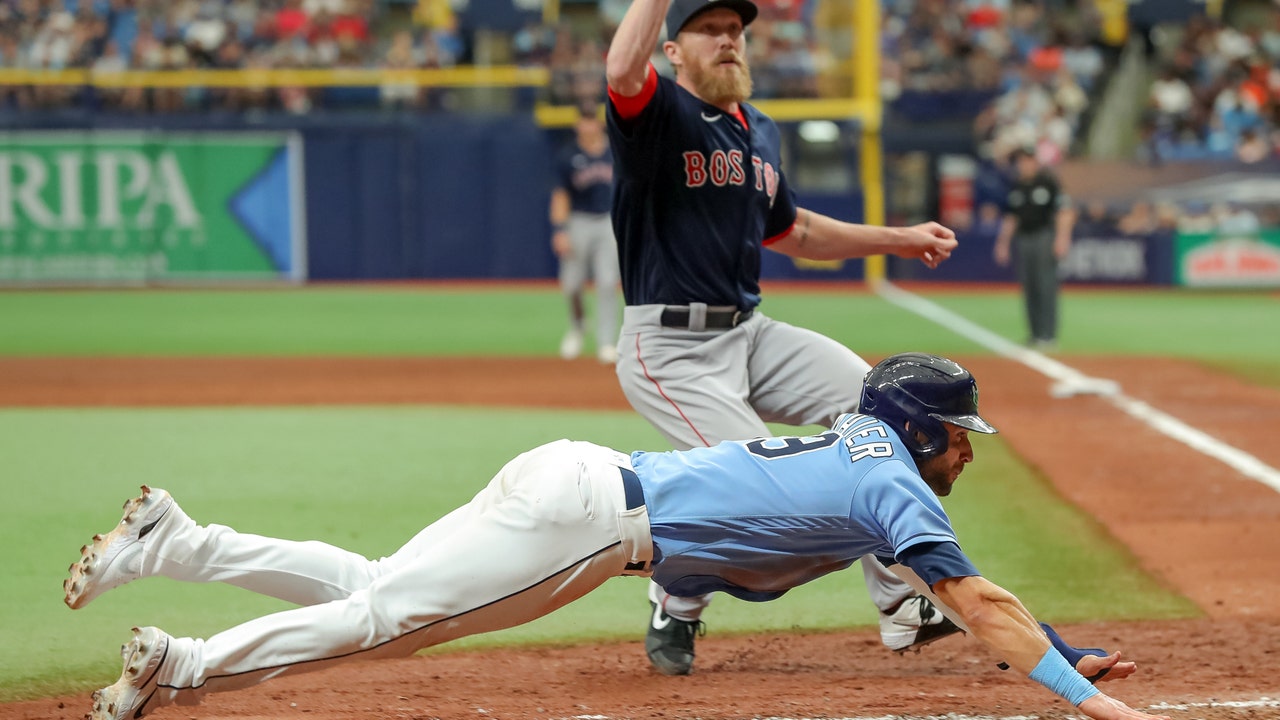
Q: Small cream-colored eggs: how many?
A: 0